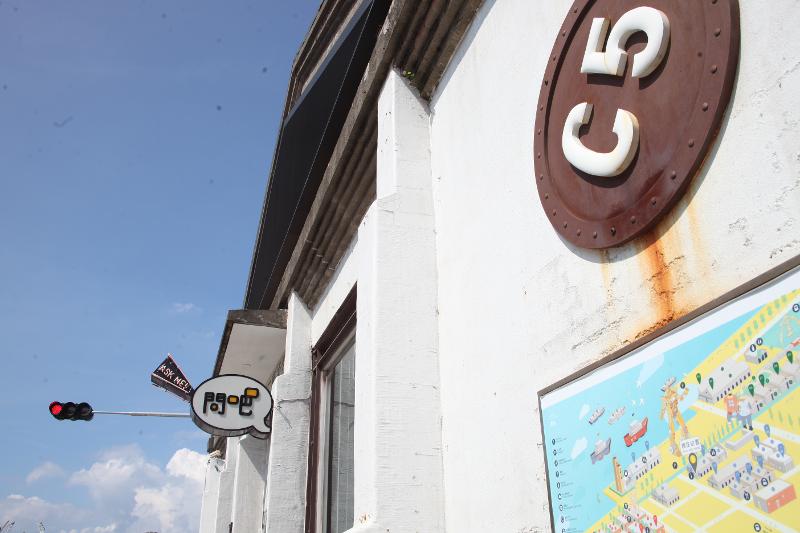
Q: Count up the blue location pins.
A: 10